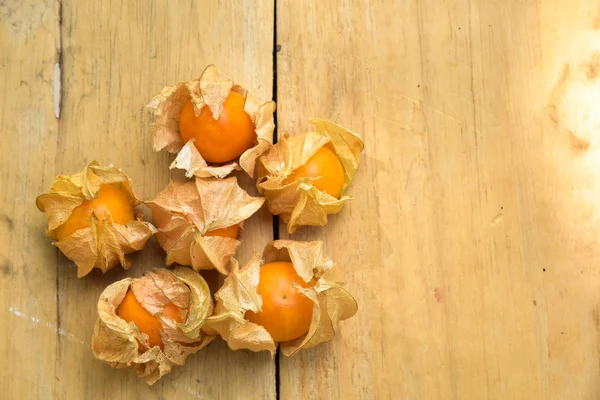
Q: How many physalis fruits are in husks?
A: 6